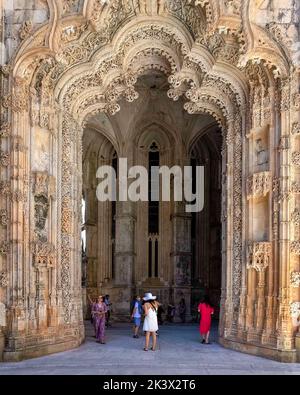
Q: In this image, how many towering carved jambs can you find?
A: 2